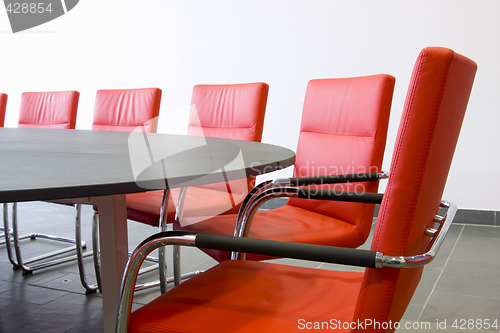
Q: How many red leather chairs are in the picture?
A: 6